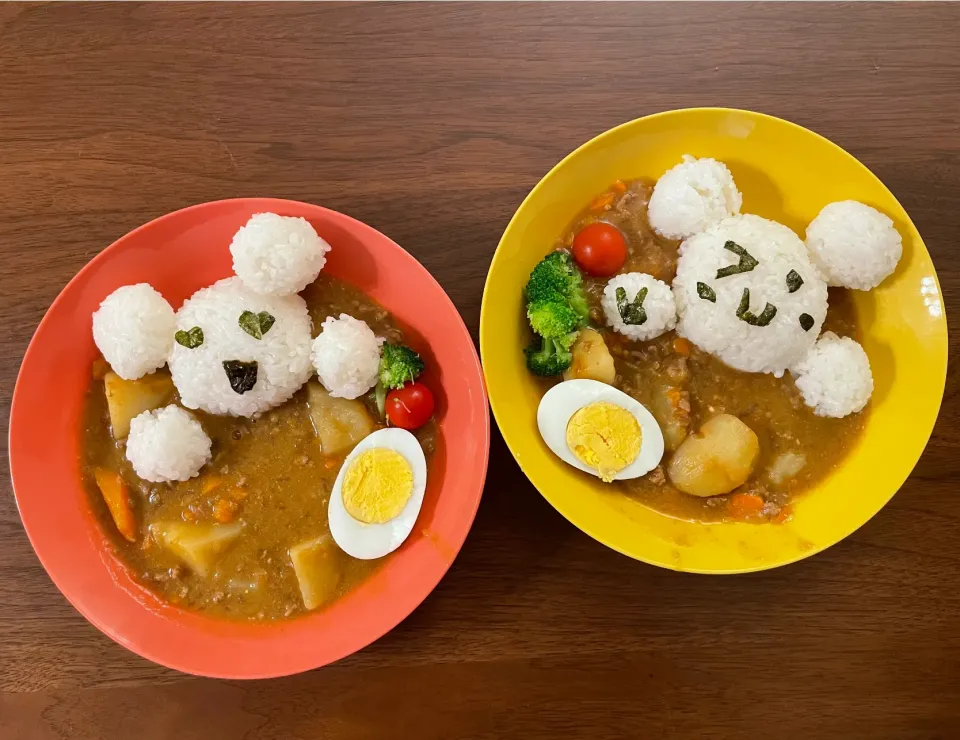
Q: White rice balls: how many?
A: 10